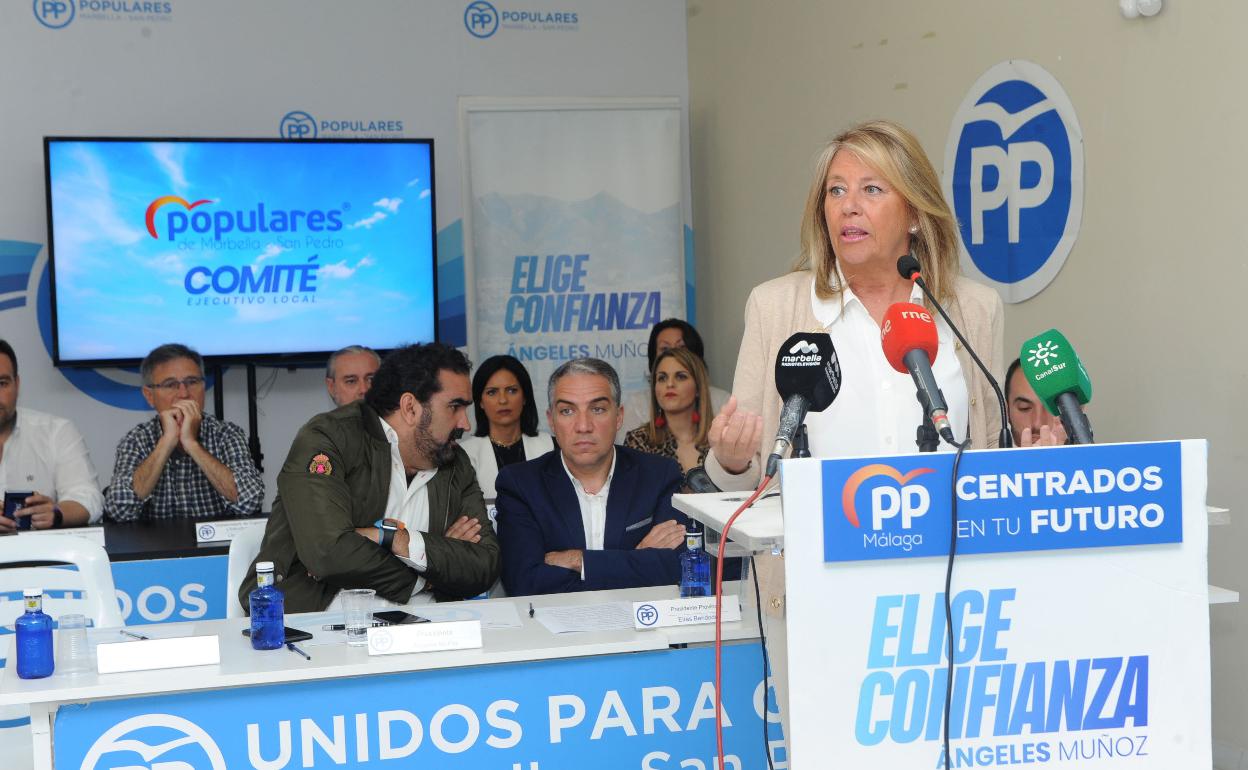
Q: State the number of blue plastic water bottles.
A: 3